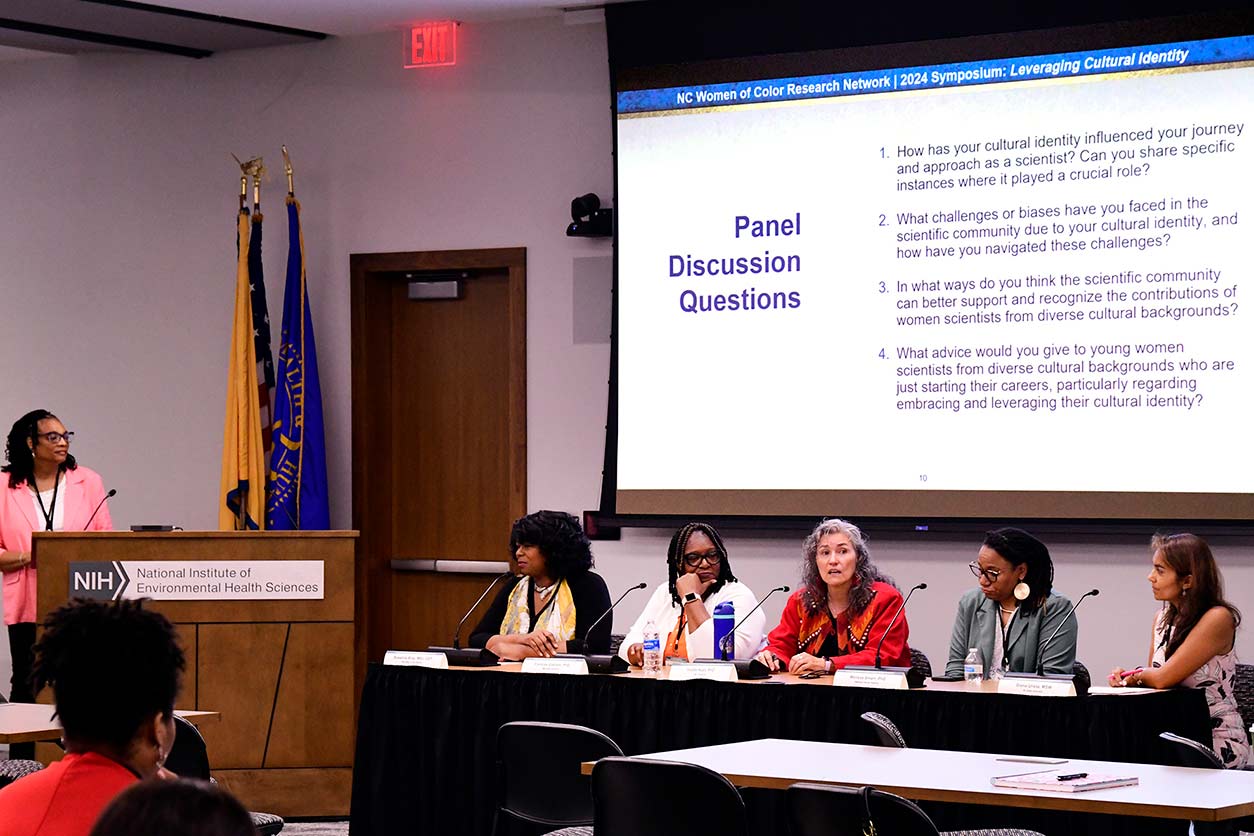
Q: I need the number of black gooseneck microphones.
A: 6